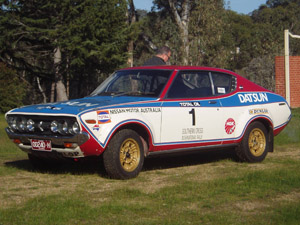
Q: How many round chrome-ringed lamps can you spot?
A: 6